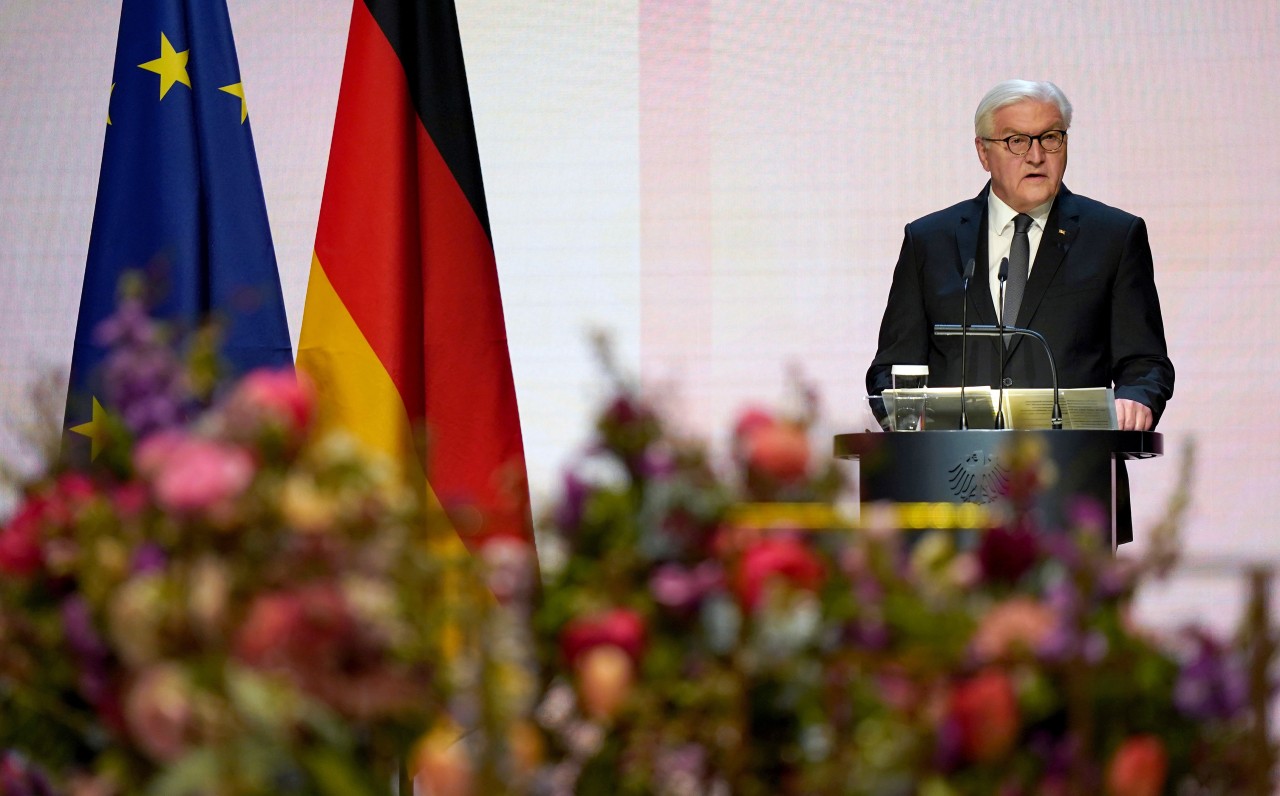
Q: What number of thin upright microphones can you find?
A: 2